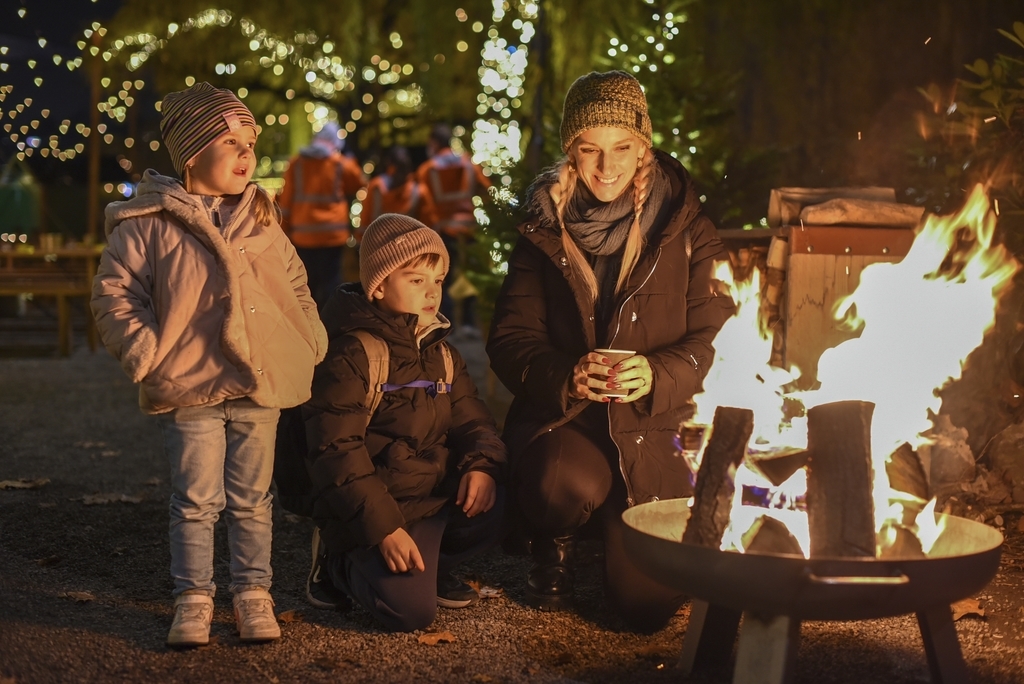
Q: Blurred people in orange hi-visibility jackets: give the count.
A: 3